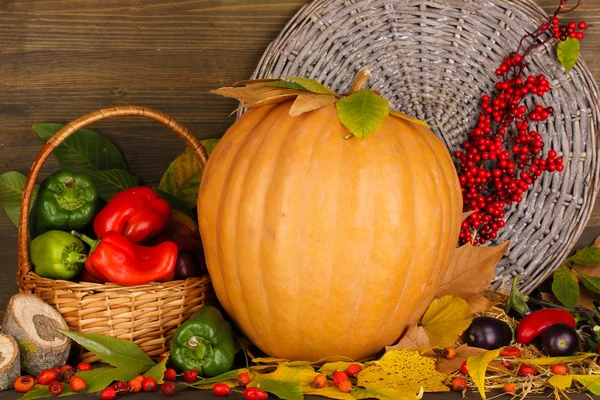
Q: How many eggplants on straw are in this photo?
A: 2